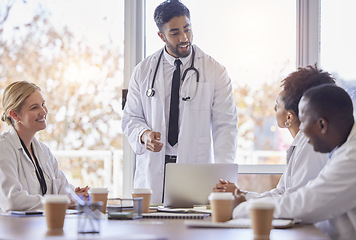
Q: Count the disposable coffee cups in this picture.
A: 5